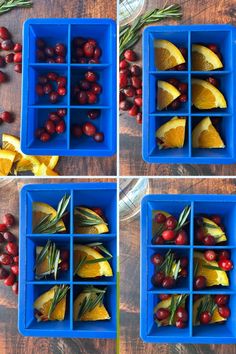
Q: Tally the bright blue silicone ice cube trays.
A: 4